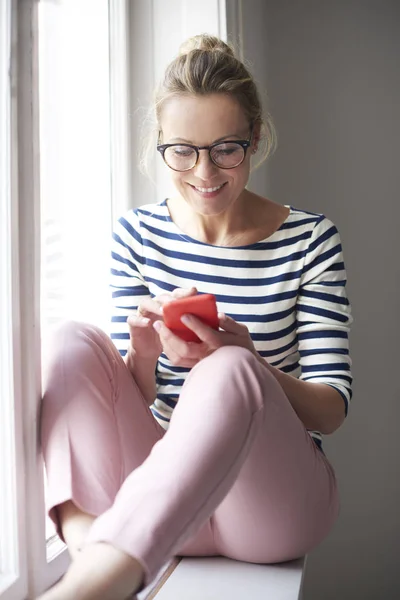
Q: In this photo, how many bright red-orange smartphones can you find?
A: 1